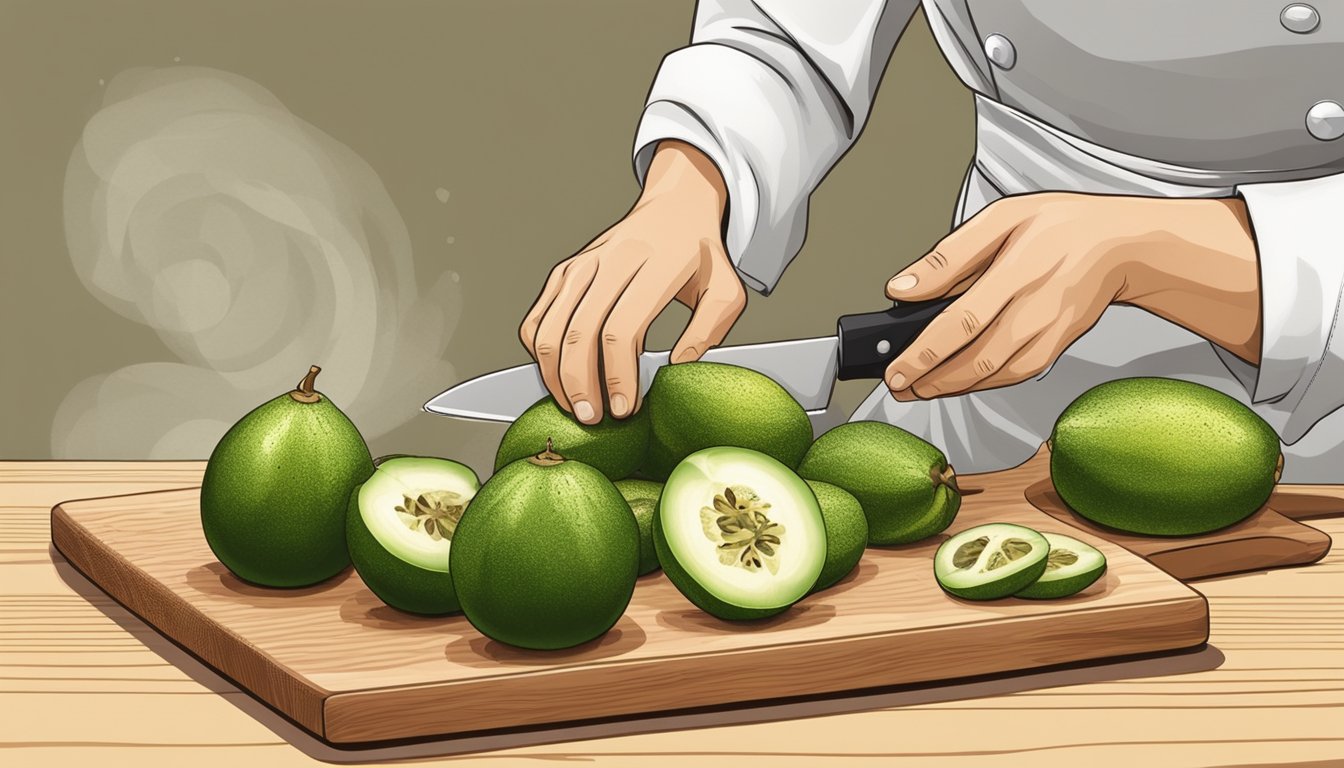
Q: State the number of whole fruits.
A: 8